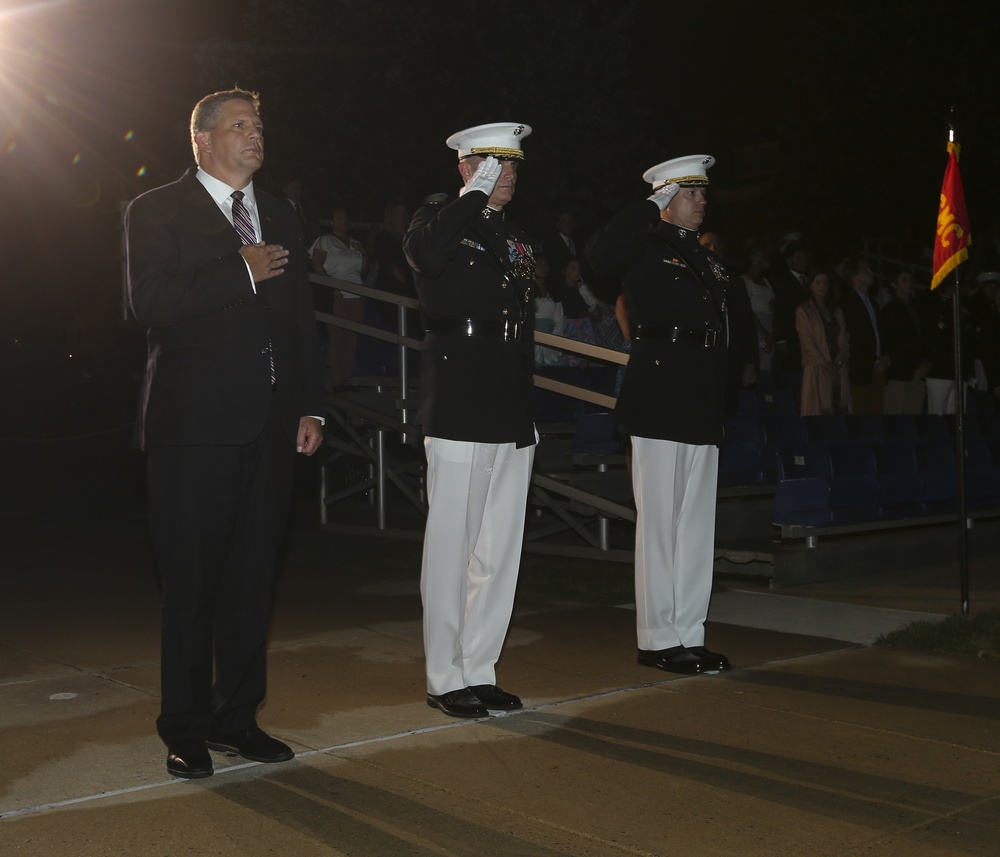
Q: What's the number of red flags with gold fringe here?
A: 1